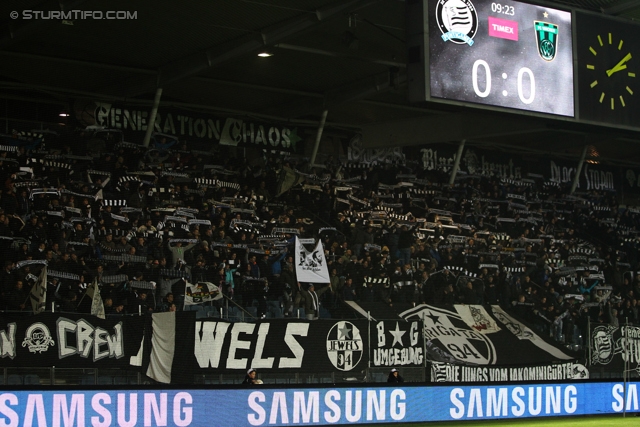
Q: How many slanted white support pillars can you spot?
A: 4